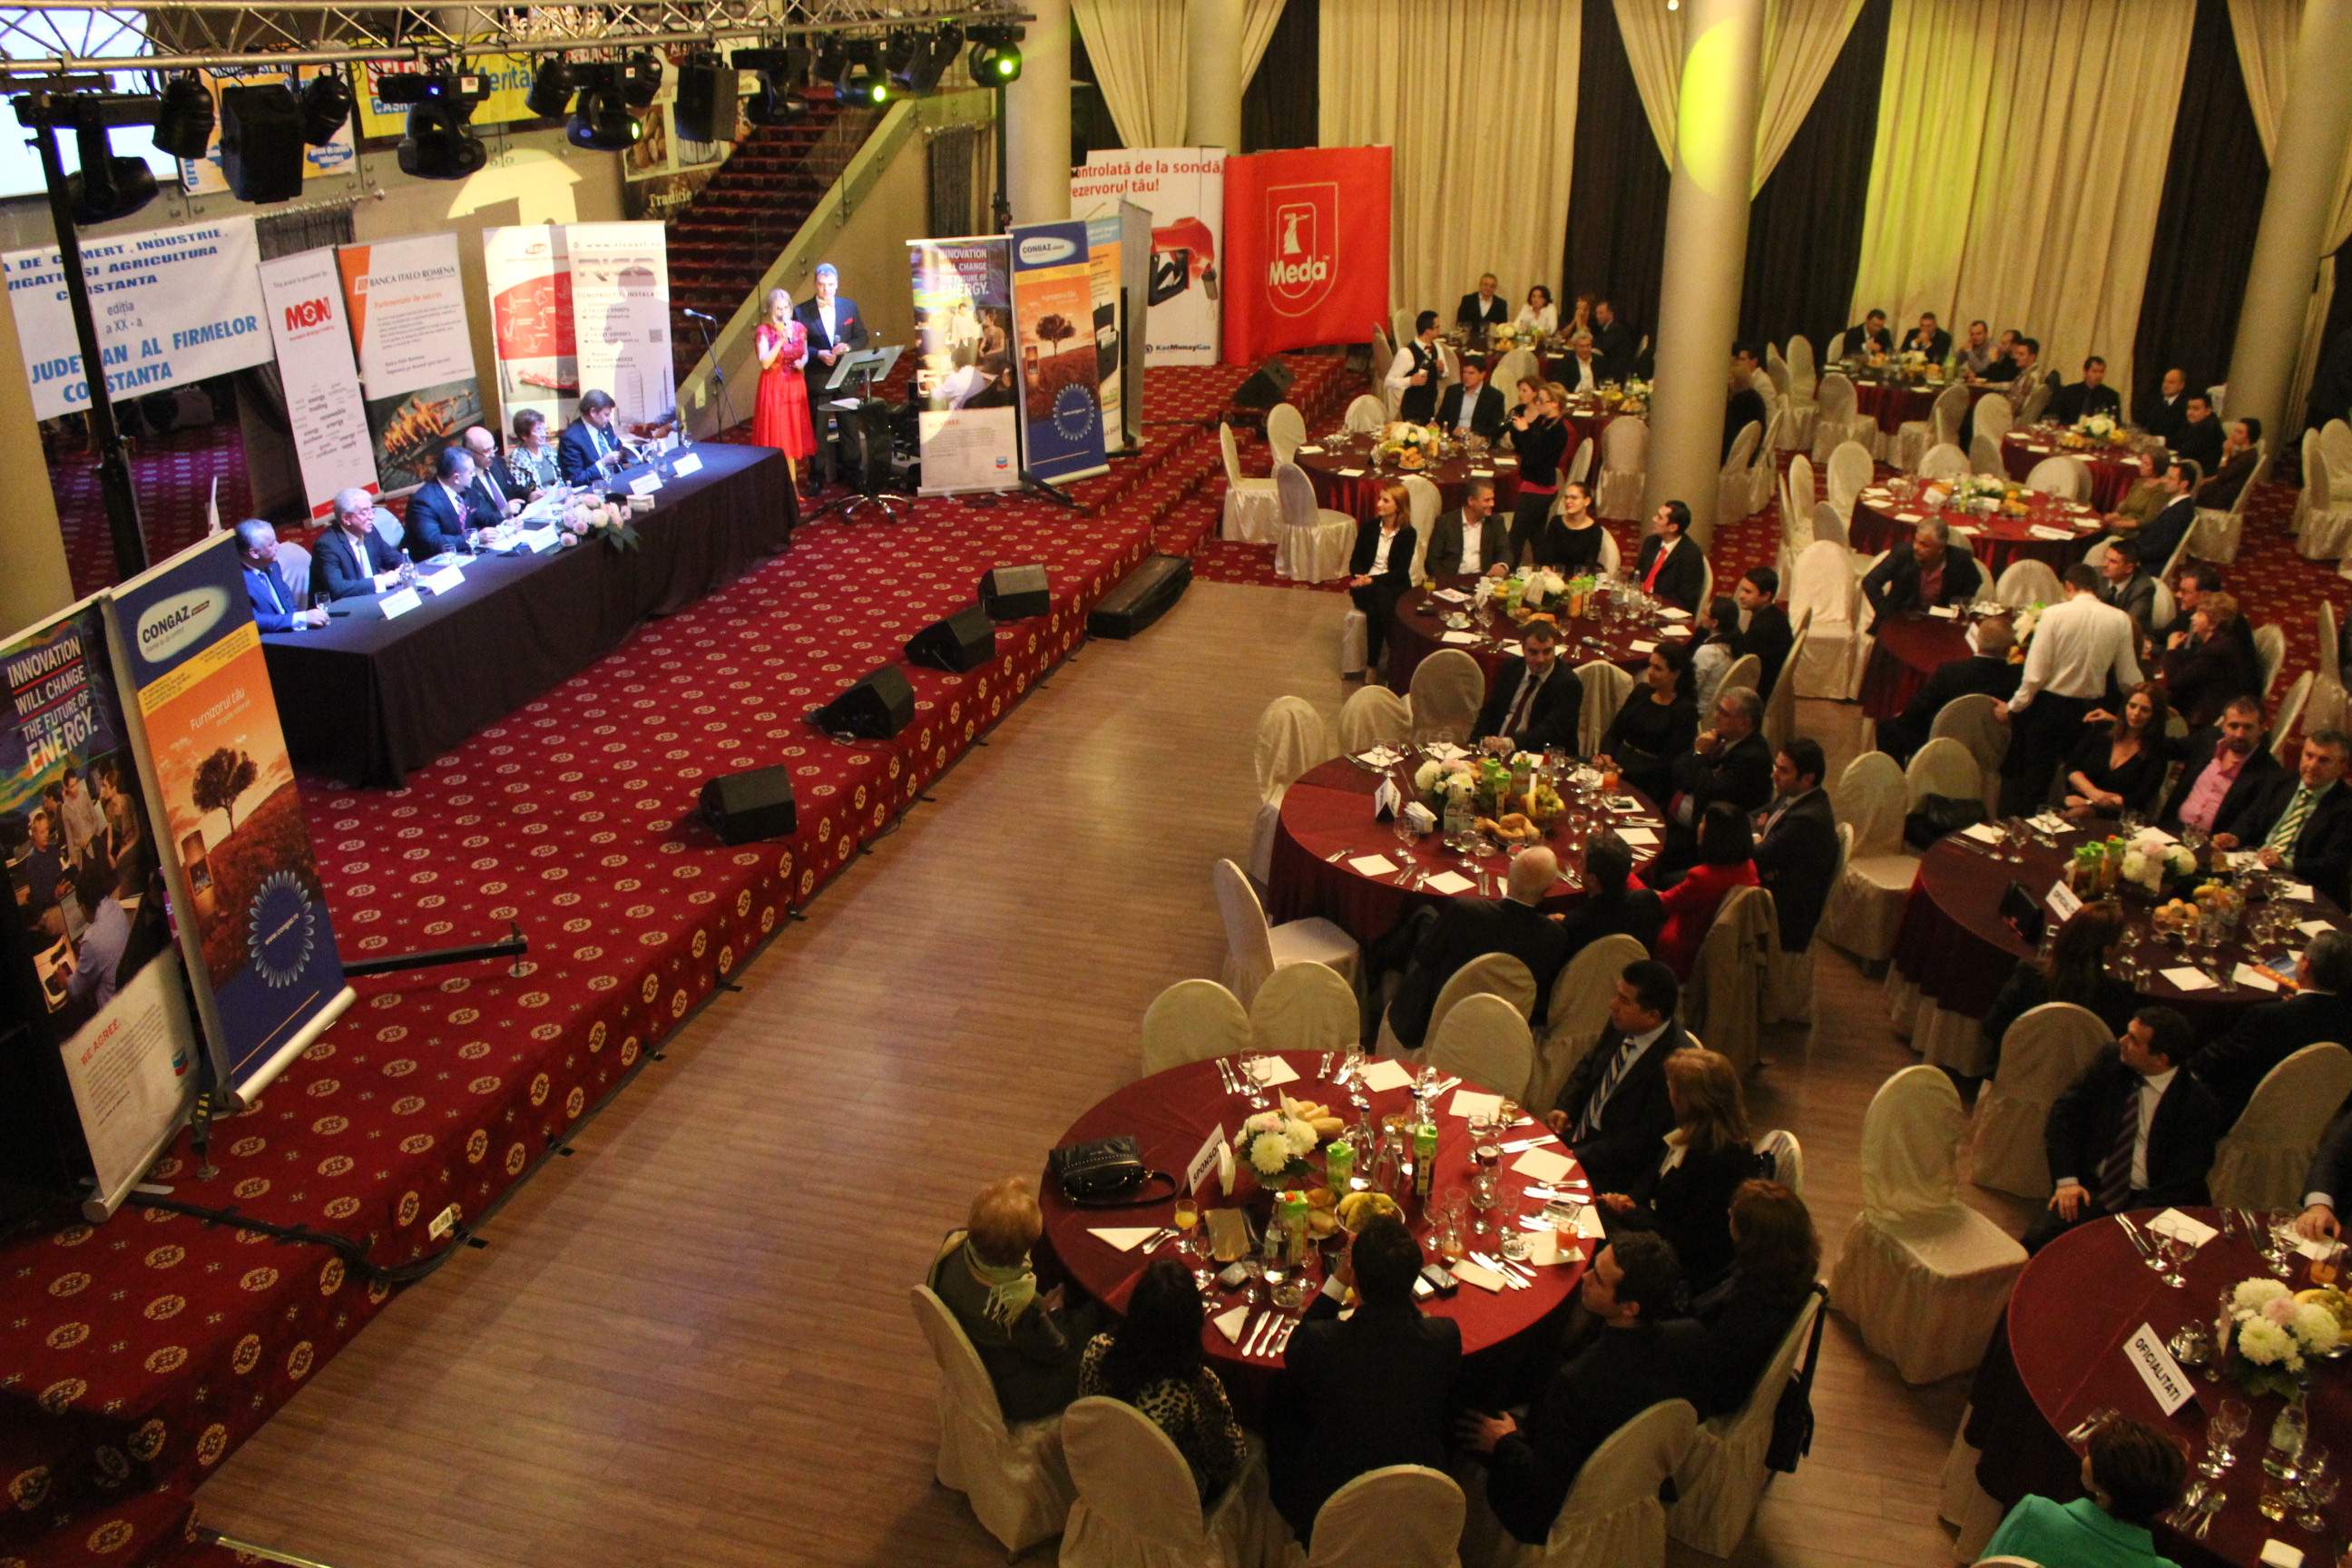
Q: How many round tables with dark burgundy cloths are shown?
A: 12